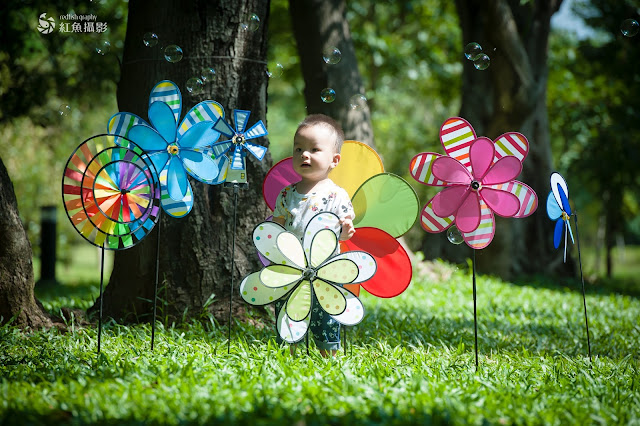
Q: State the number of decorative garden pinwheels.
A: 7